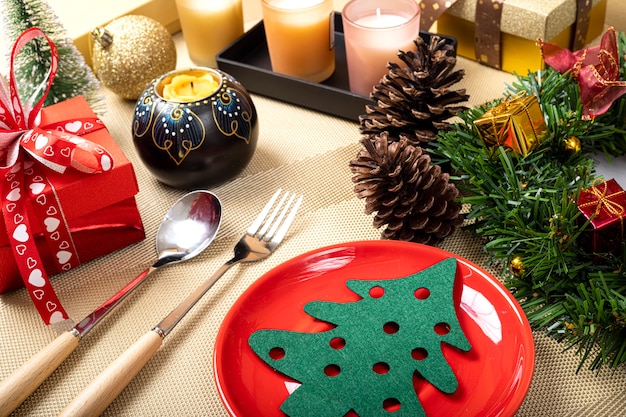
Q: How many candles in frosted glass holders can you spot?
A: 3